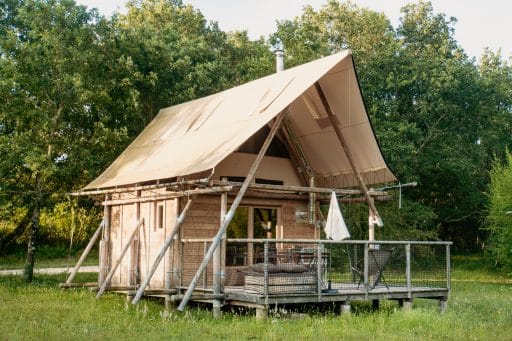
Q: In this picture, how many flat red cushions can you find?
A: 0